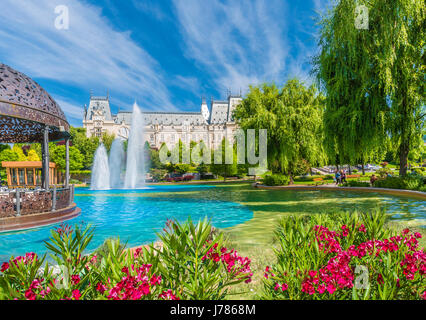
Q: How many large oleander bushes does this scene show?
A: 2